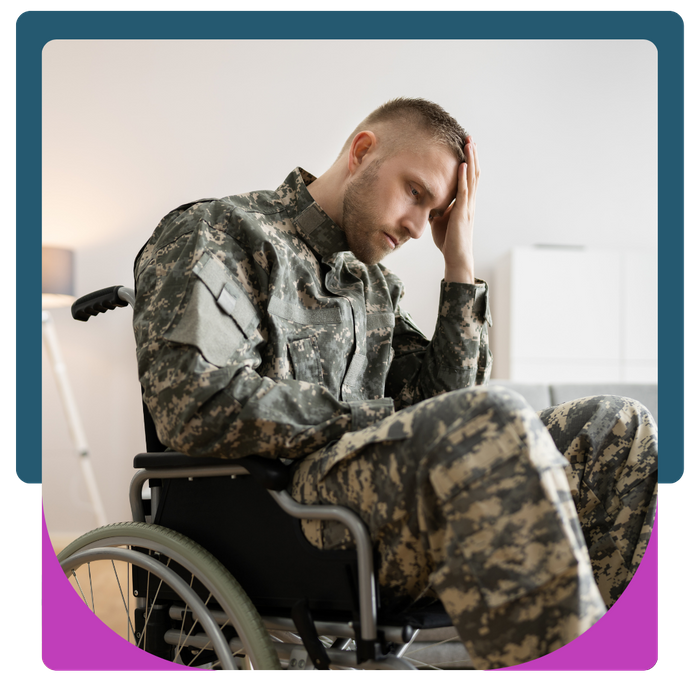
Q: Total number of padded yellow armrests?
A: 0